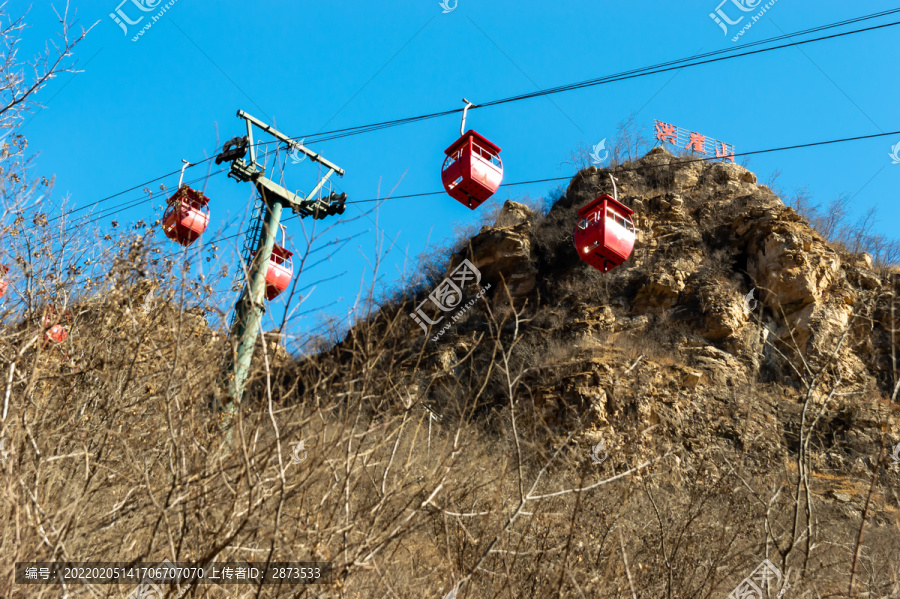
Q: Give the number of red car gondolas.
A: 6